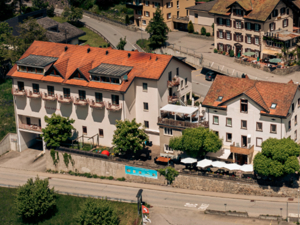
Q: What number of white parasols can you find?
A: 5